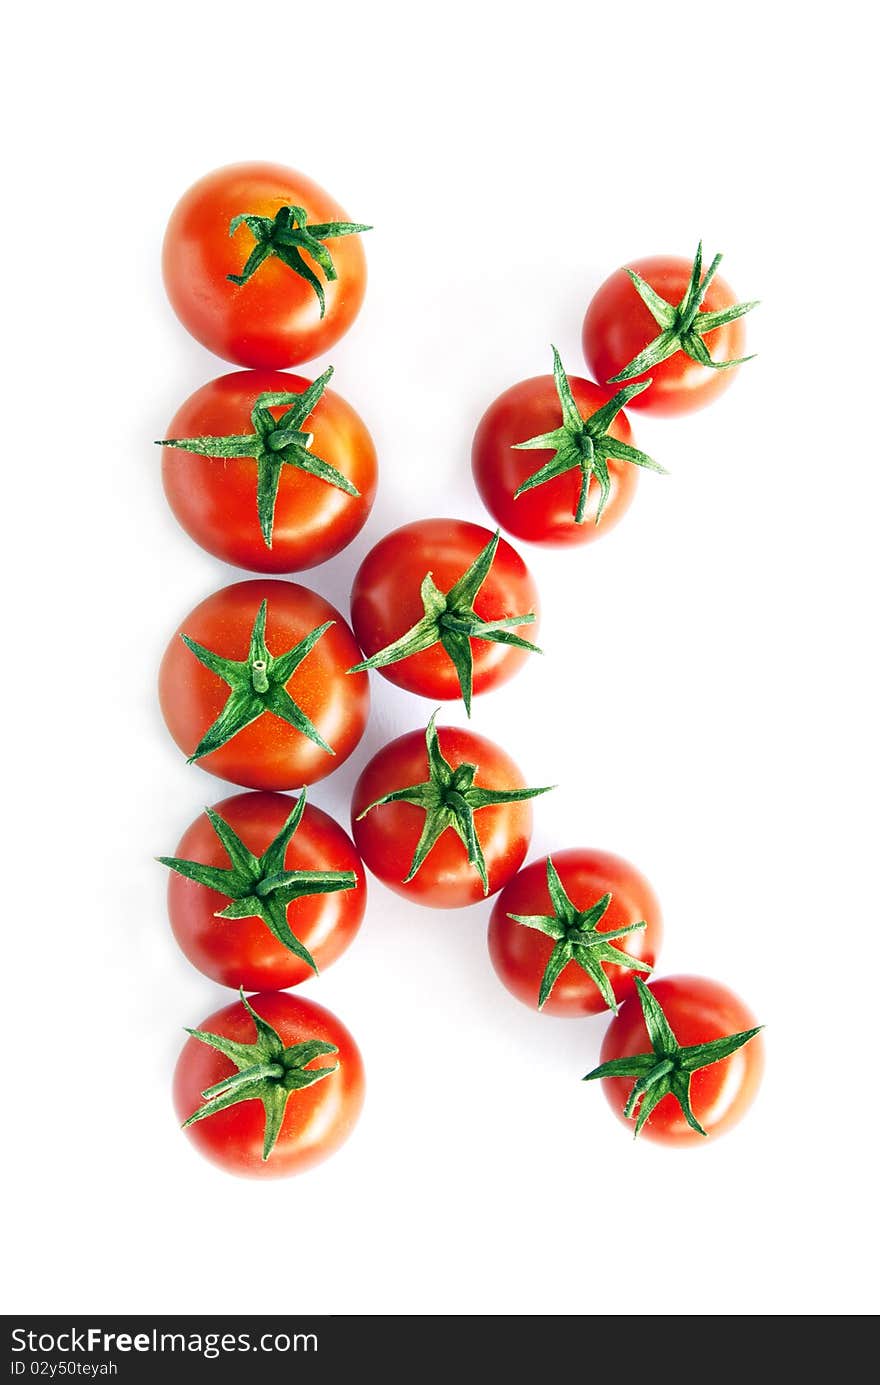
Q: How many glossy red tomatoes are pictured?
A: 11